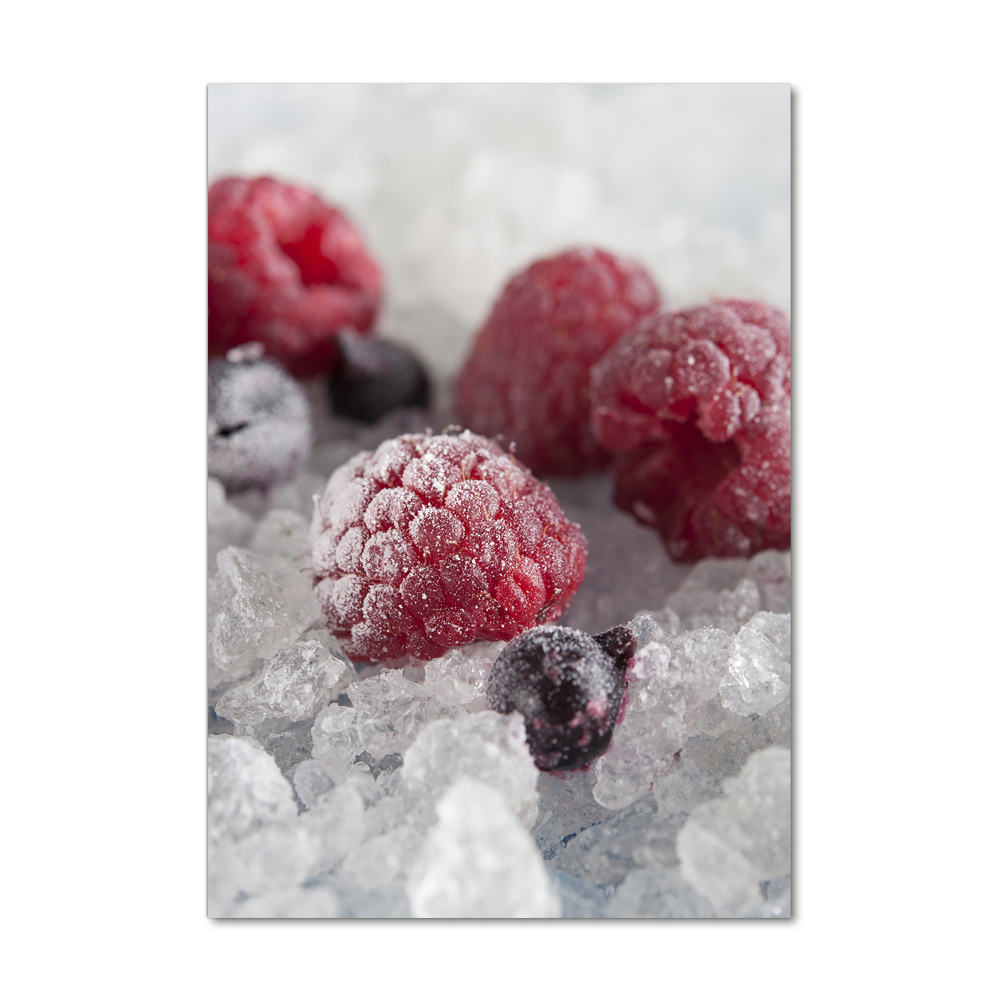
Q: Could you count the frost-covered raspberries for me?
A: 4